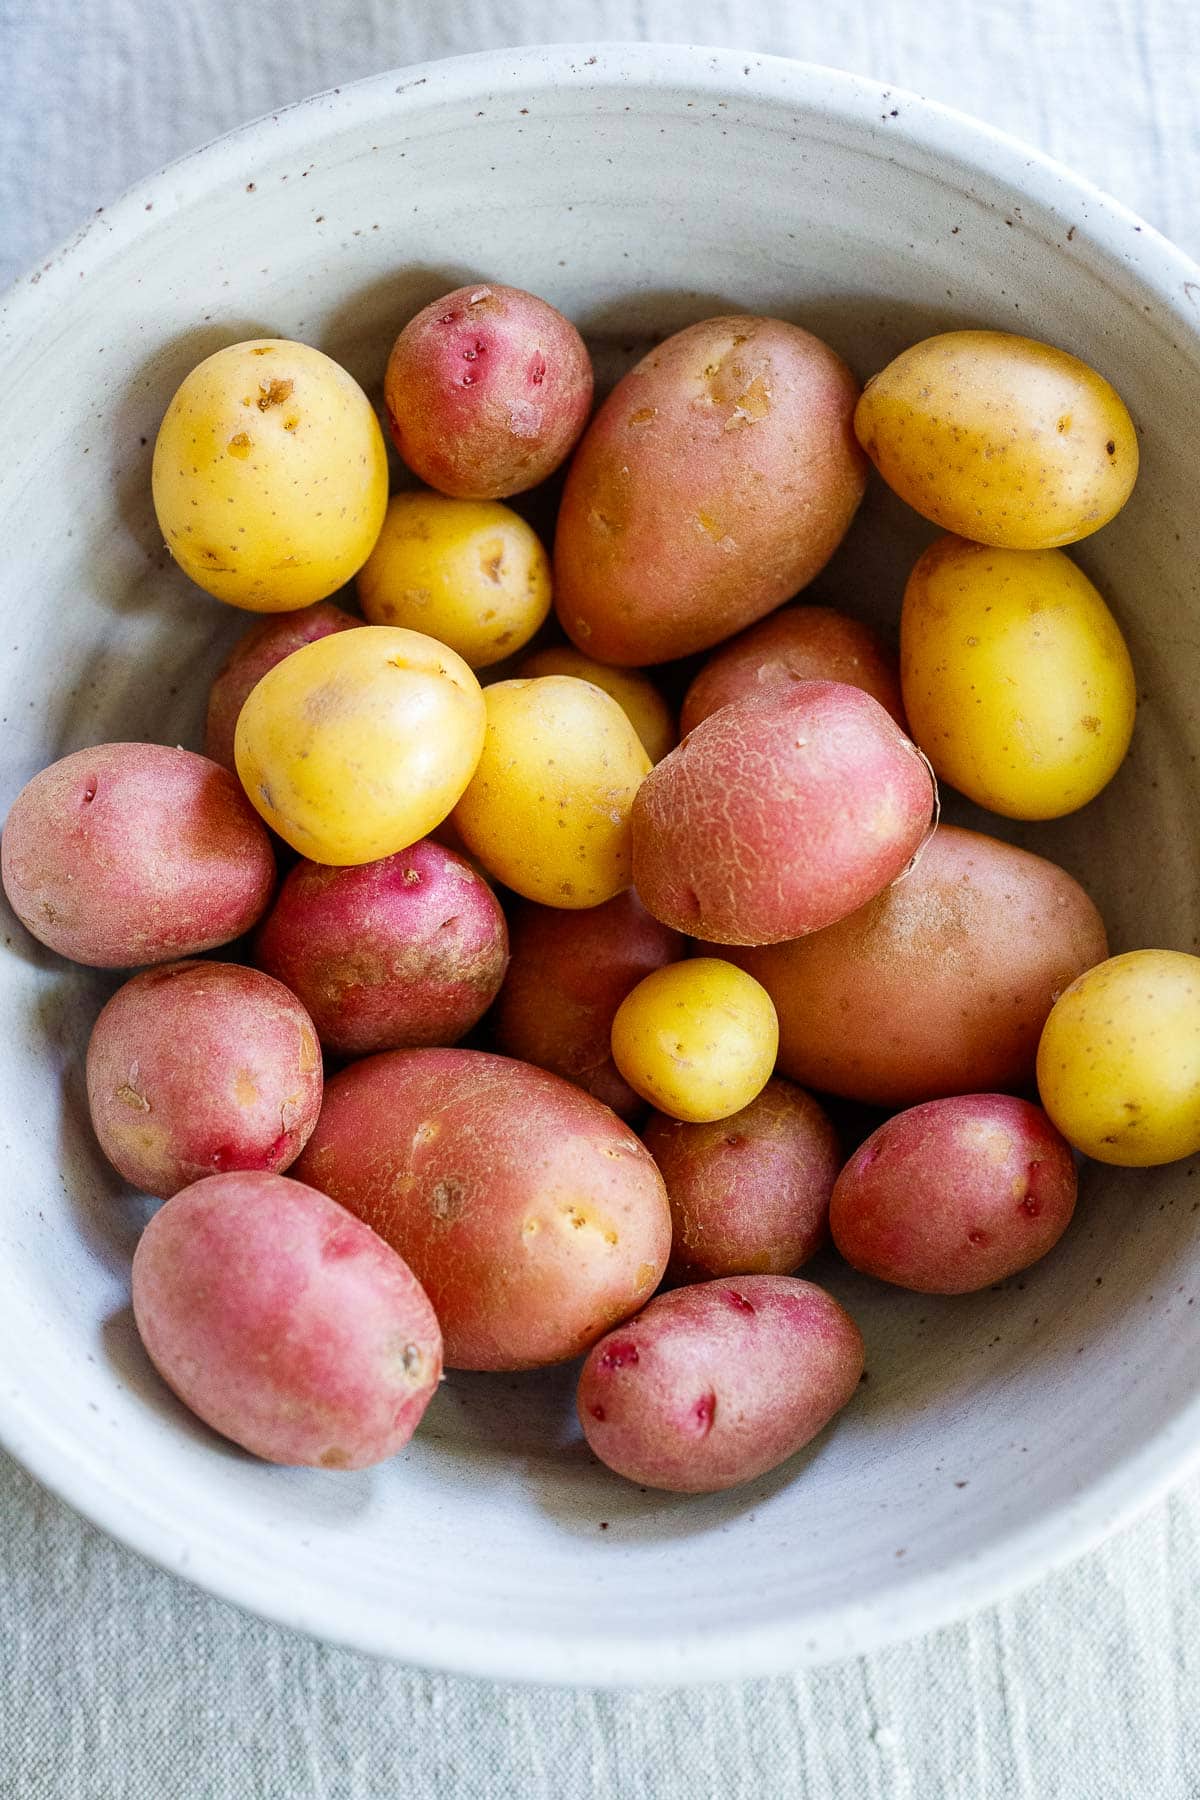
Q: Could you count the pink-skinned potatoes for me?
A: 15